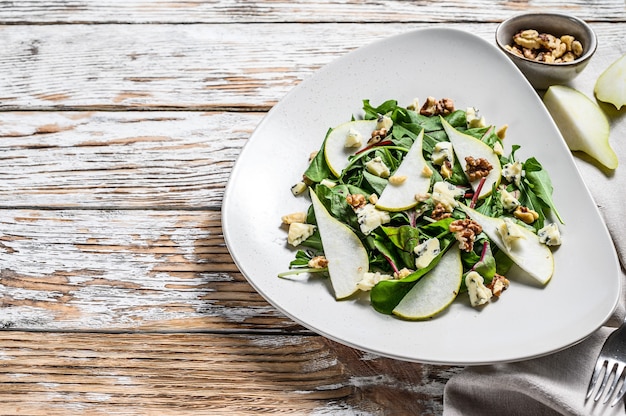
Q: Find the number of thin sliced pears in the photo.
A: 6